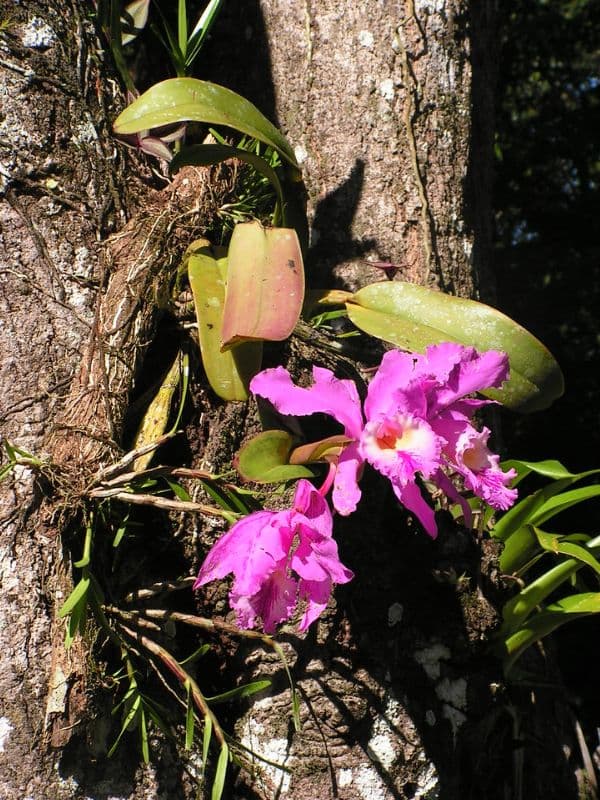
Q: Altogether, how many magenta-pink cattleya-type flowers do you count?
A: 3